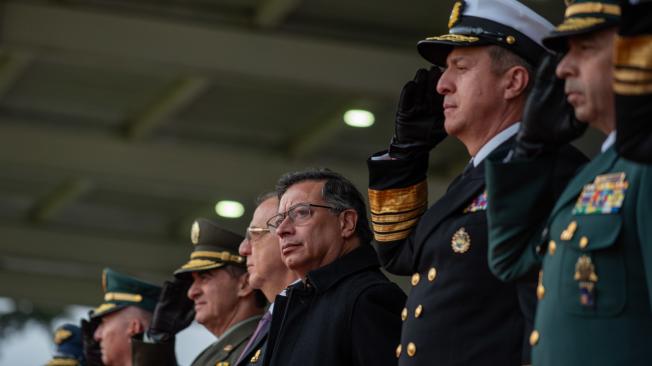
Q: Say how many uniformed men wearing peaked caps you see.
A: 5